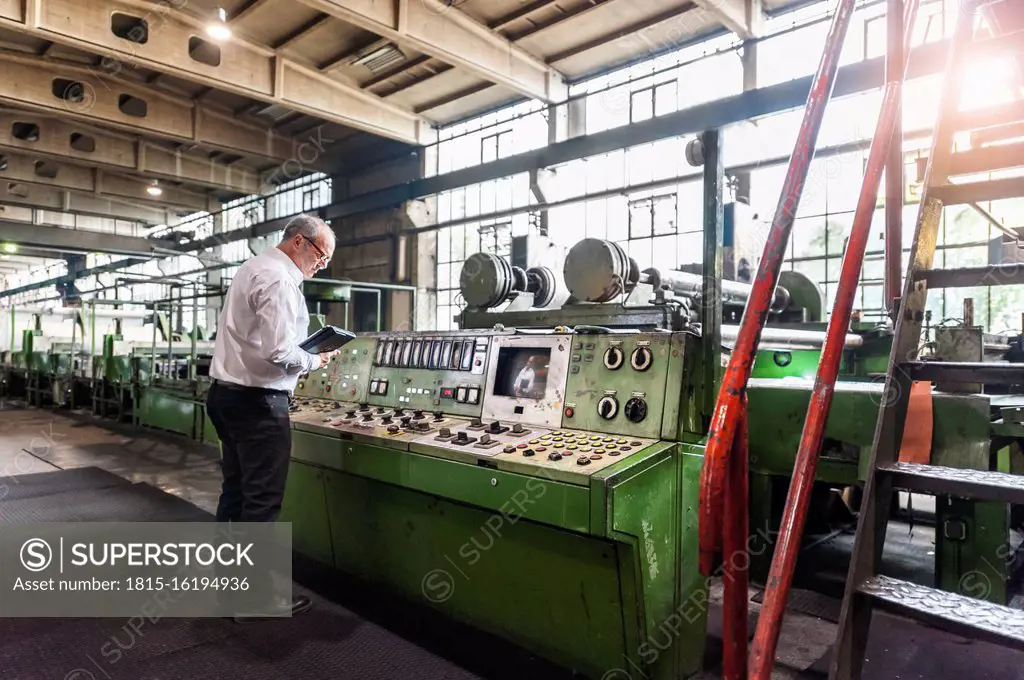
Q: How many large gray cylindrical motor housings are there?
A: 2